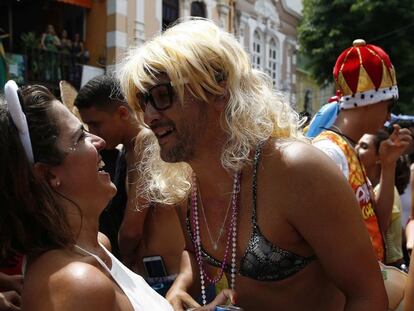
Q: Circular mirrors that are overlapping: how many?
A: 0